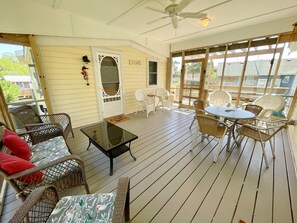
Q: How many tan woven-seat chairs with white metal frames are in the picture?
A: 4